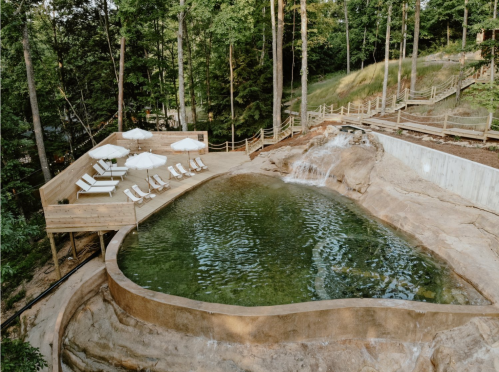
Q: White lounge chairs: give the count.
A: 12